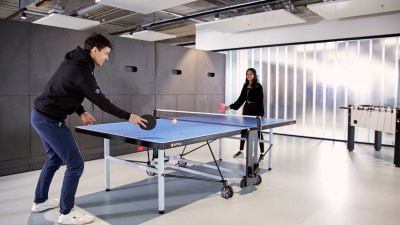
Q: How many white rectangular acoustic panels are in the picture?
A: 5